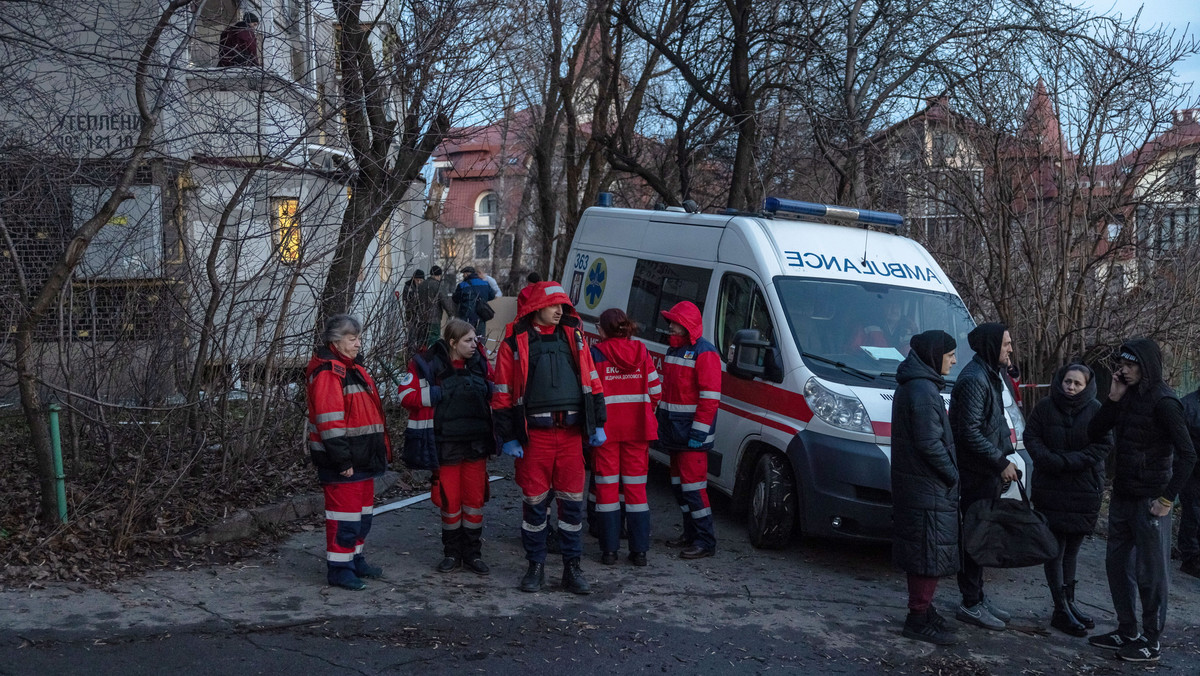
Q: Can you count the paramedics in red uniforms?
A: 5